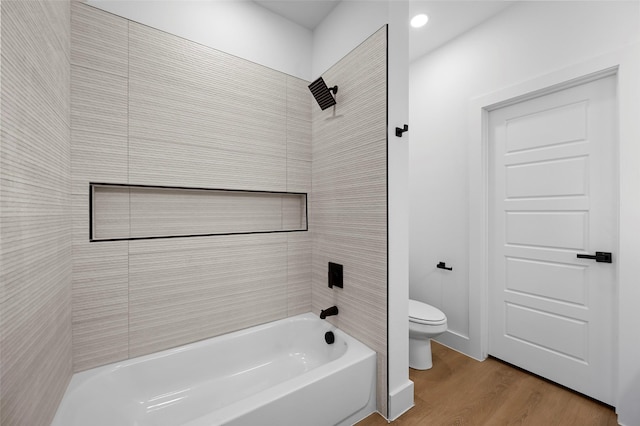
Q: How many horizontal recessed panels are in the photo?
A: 5